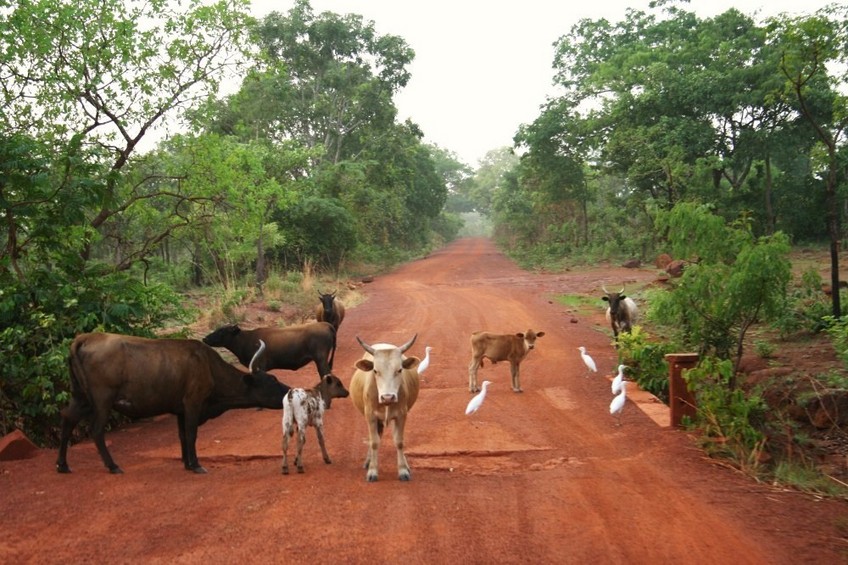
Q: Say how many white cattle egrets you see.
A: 5